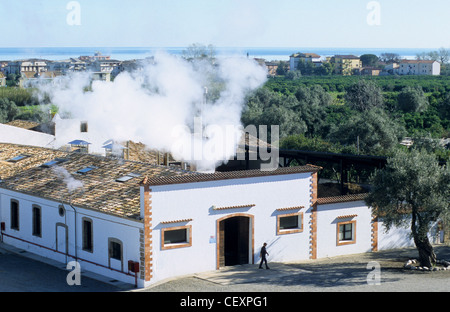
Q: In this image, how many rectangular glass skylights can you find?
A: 4